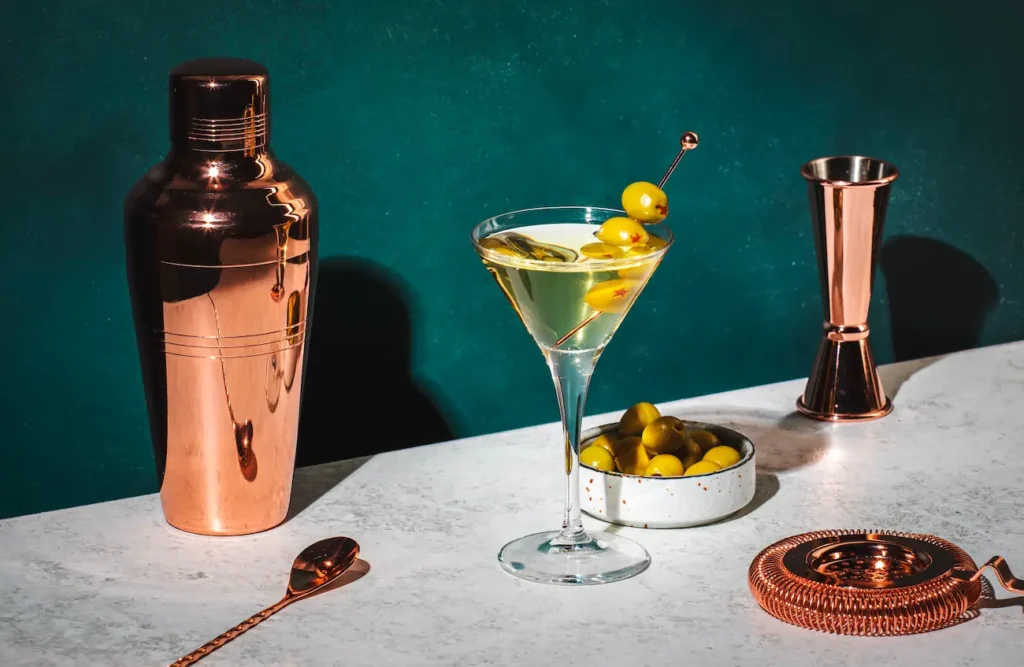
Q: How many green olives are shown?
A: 13